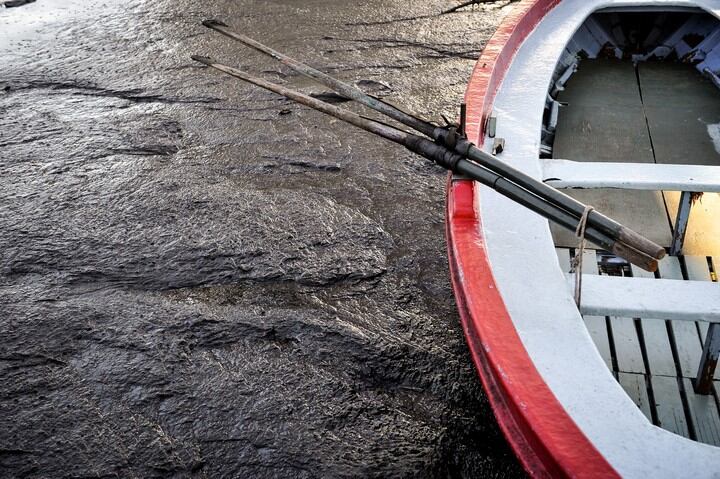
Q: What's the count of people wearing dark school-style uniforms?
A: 0